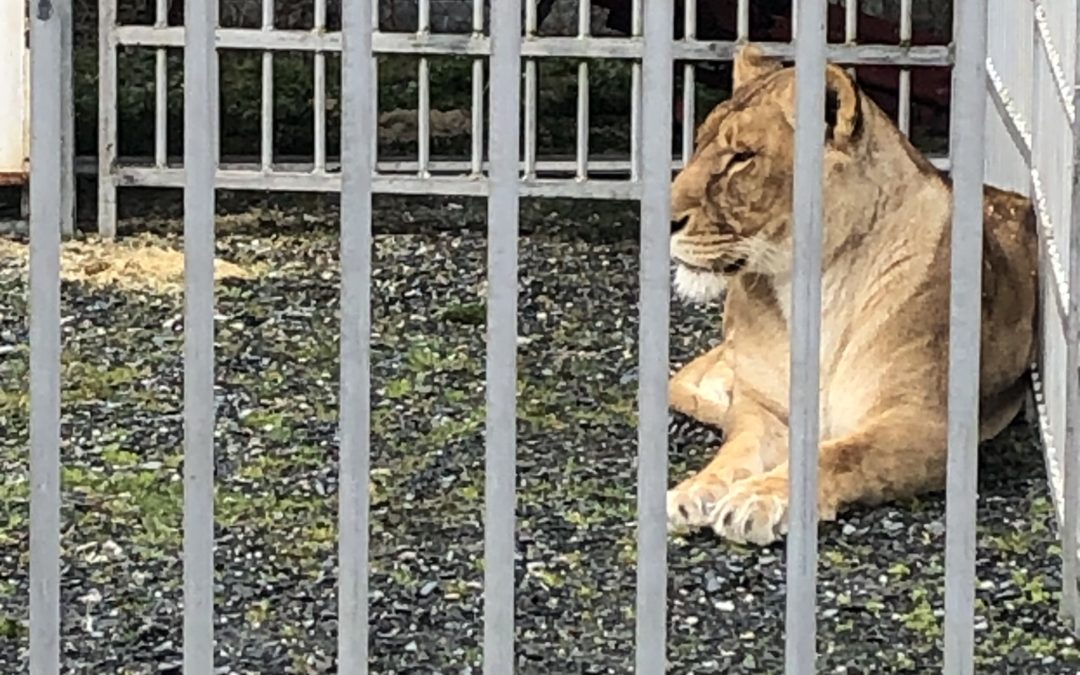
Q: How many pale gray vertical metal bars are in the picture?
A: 7